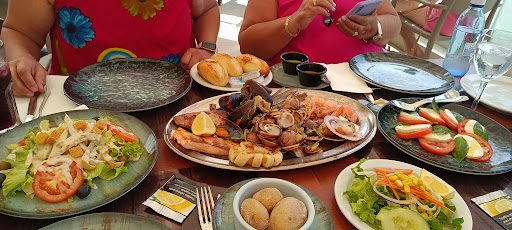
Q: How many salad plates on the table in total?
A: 3